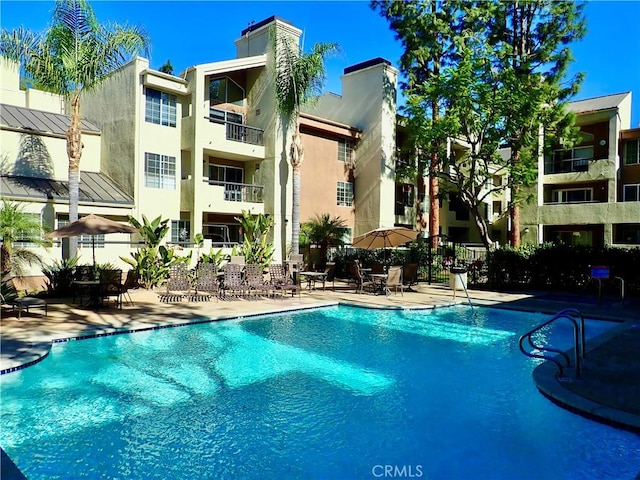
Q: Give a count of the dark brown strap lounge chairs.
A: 5